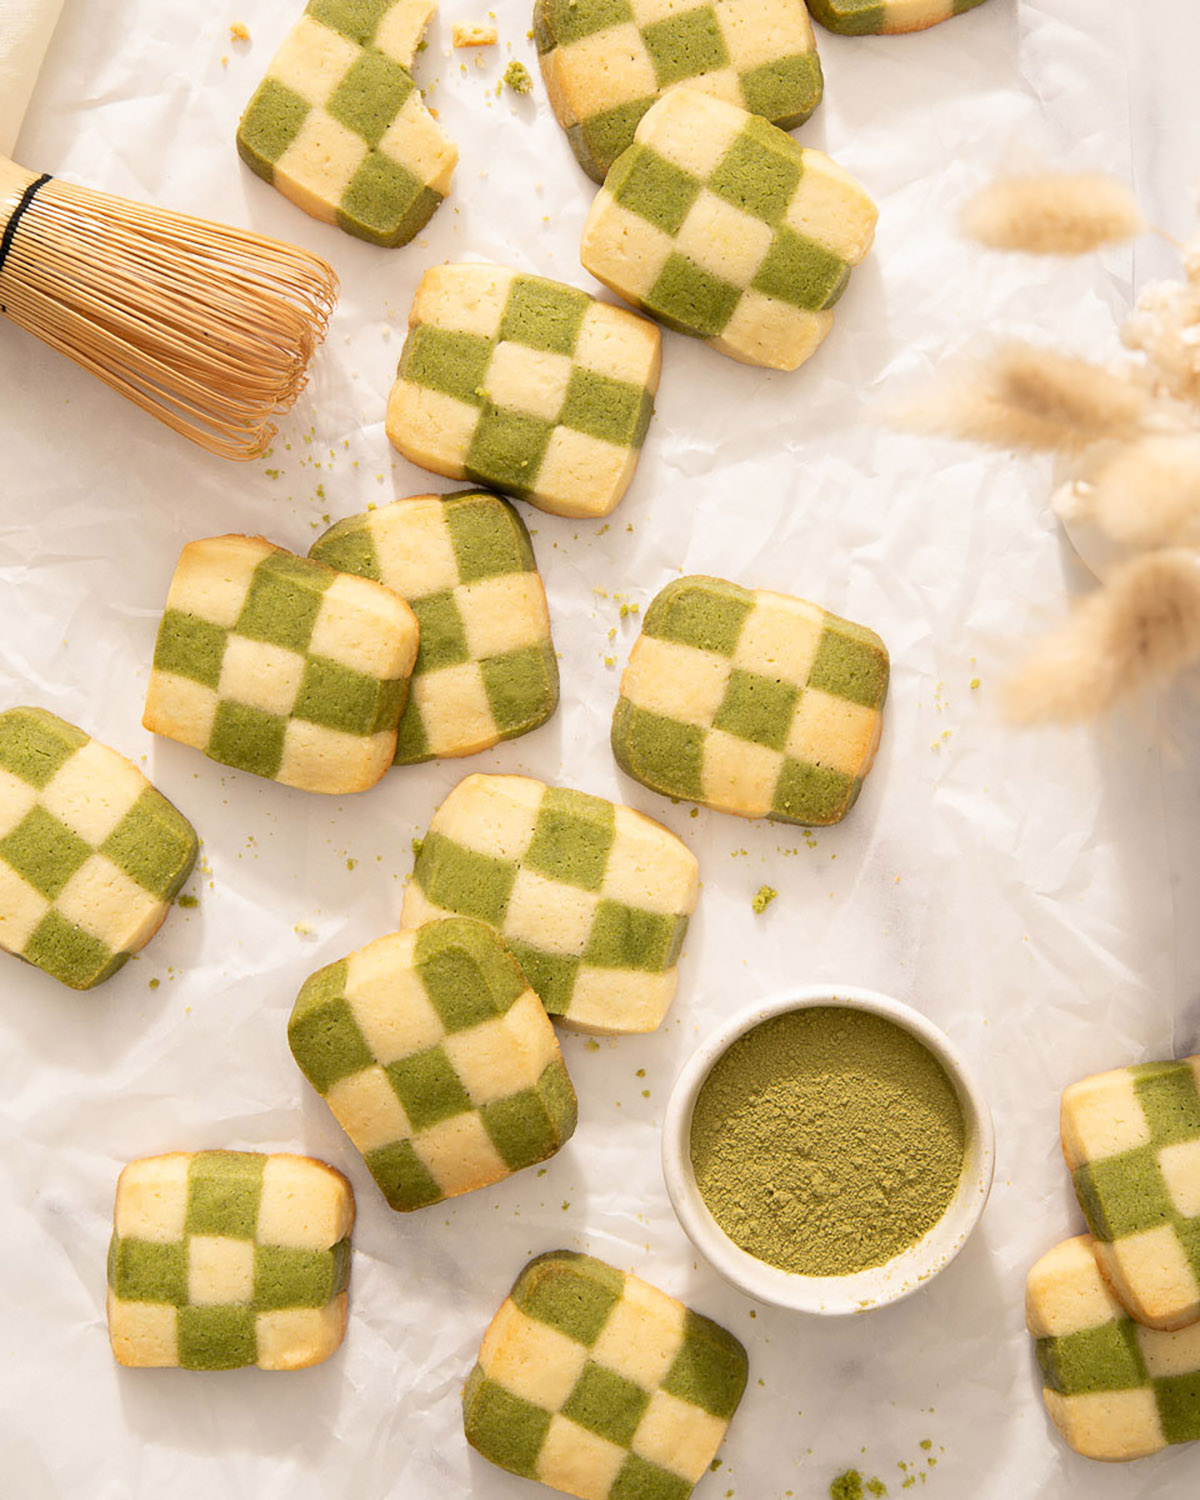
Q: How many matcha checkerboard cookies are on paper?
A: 15